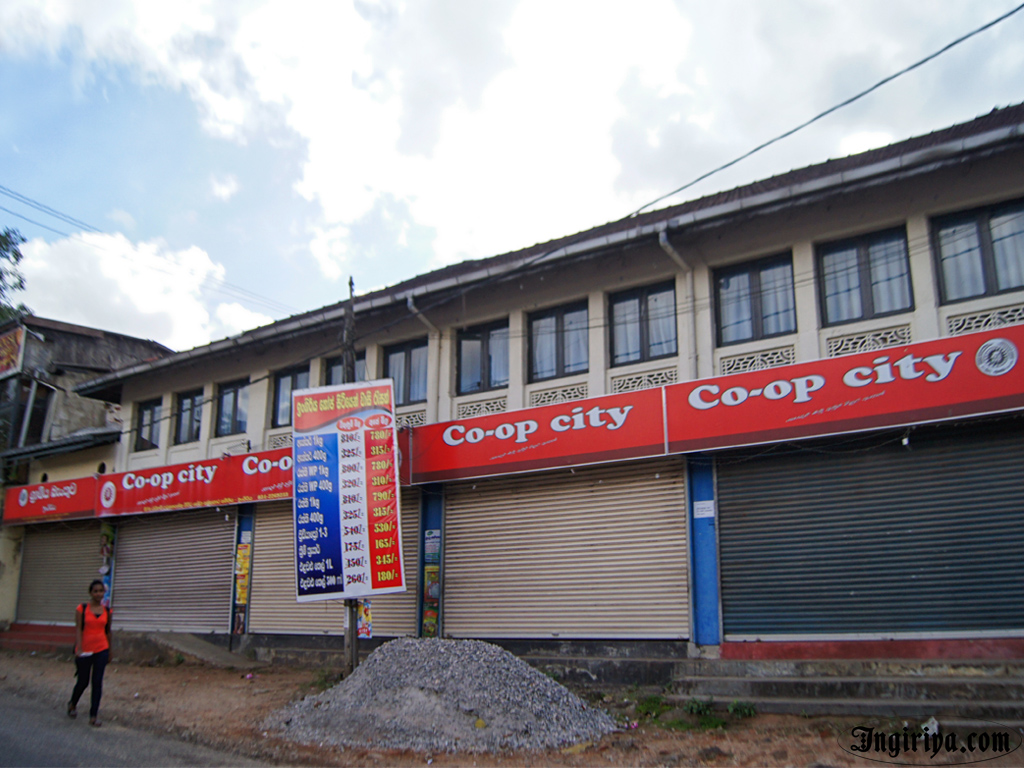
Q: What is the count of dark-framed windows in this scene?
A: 12